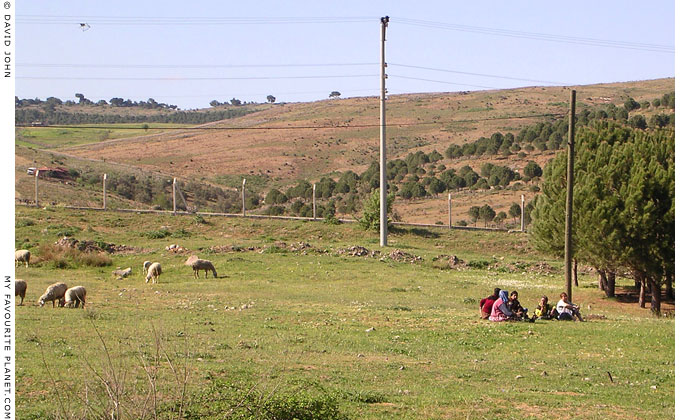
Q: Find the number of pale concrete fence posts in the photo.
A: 7